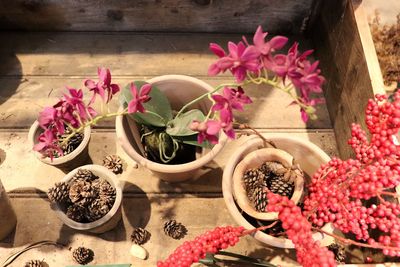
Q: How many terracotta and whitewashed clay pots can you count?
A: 5